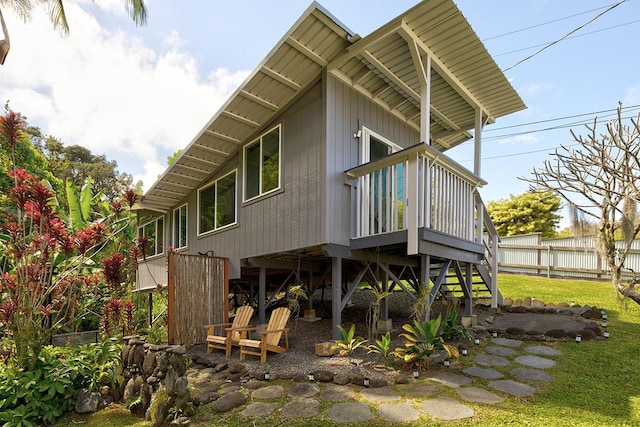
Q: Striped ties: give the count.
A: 0